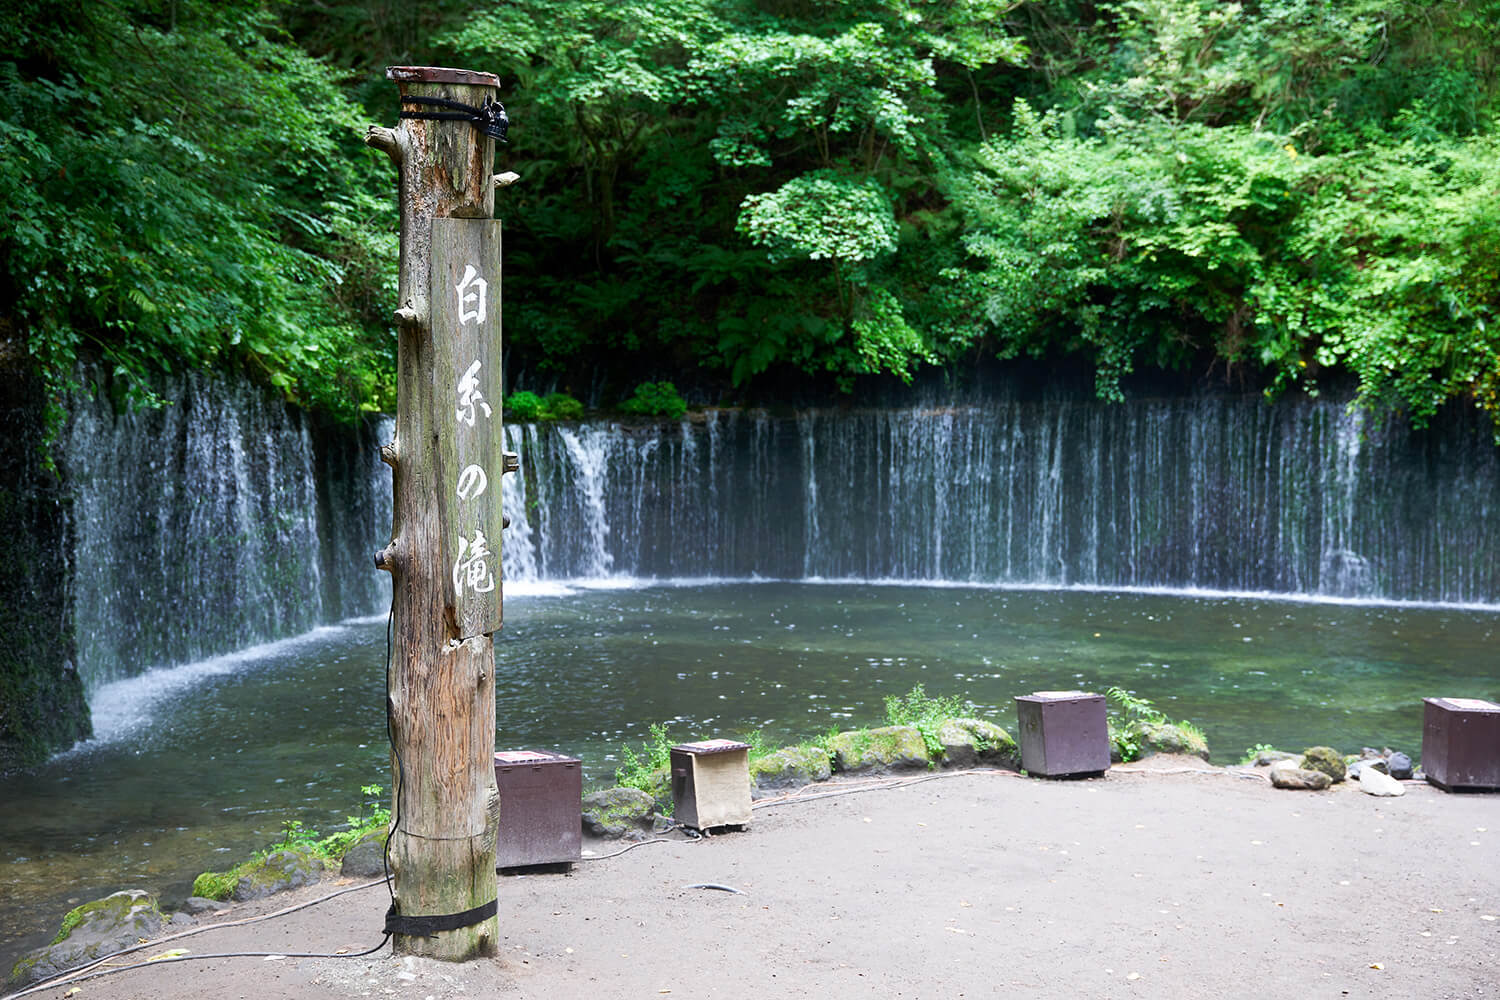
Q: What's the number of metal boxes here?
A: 4